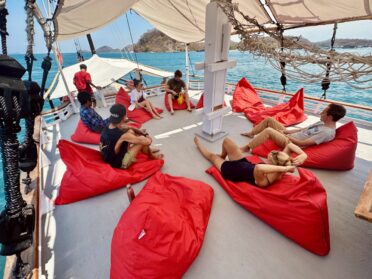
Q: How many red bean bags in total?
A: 10